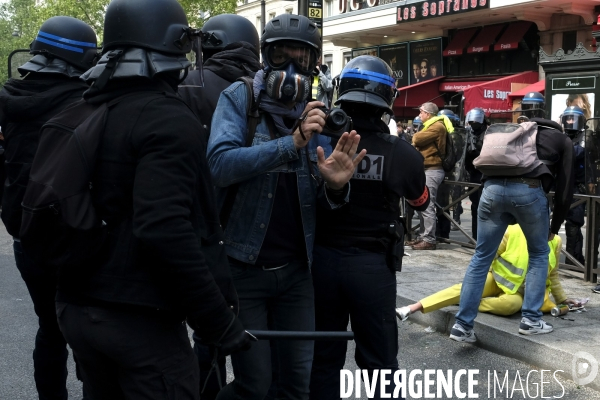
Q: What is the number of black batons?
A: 1